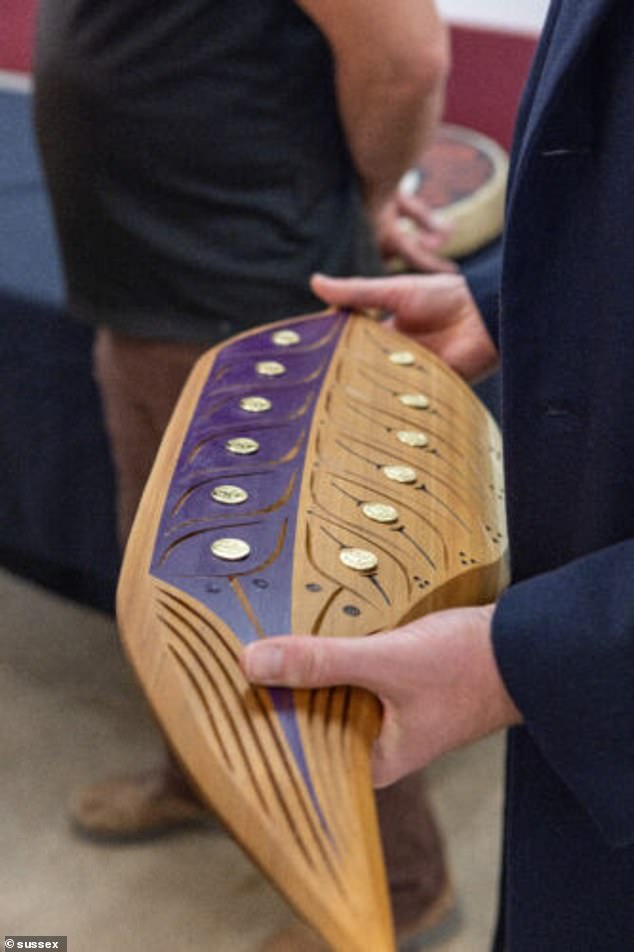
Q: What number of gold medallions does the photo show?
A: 12